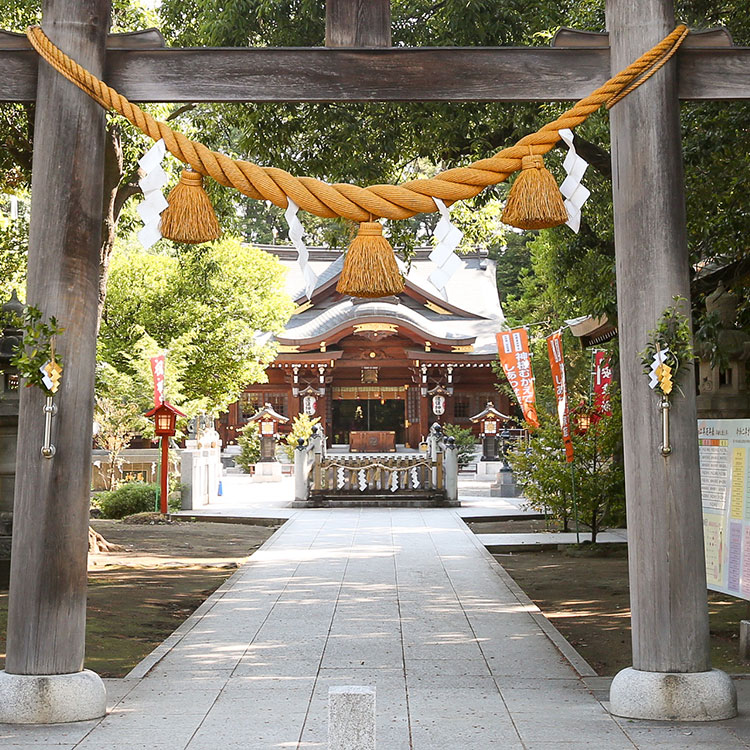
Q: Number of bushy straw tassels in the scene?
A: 3